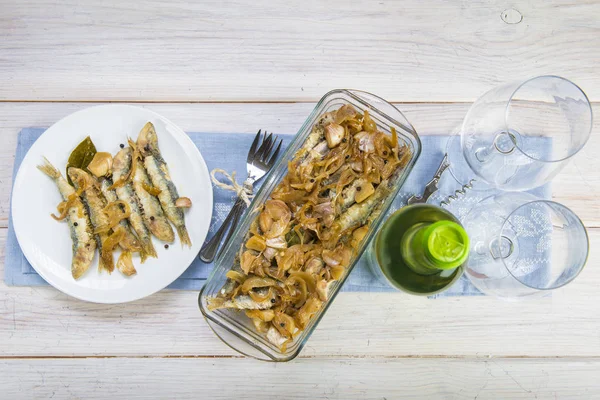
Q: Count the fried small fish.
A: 6